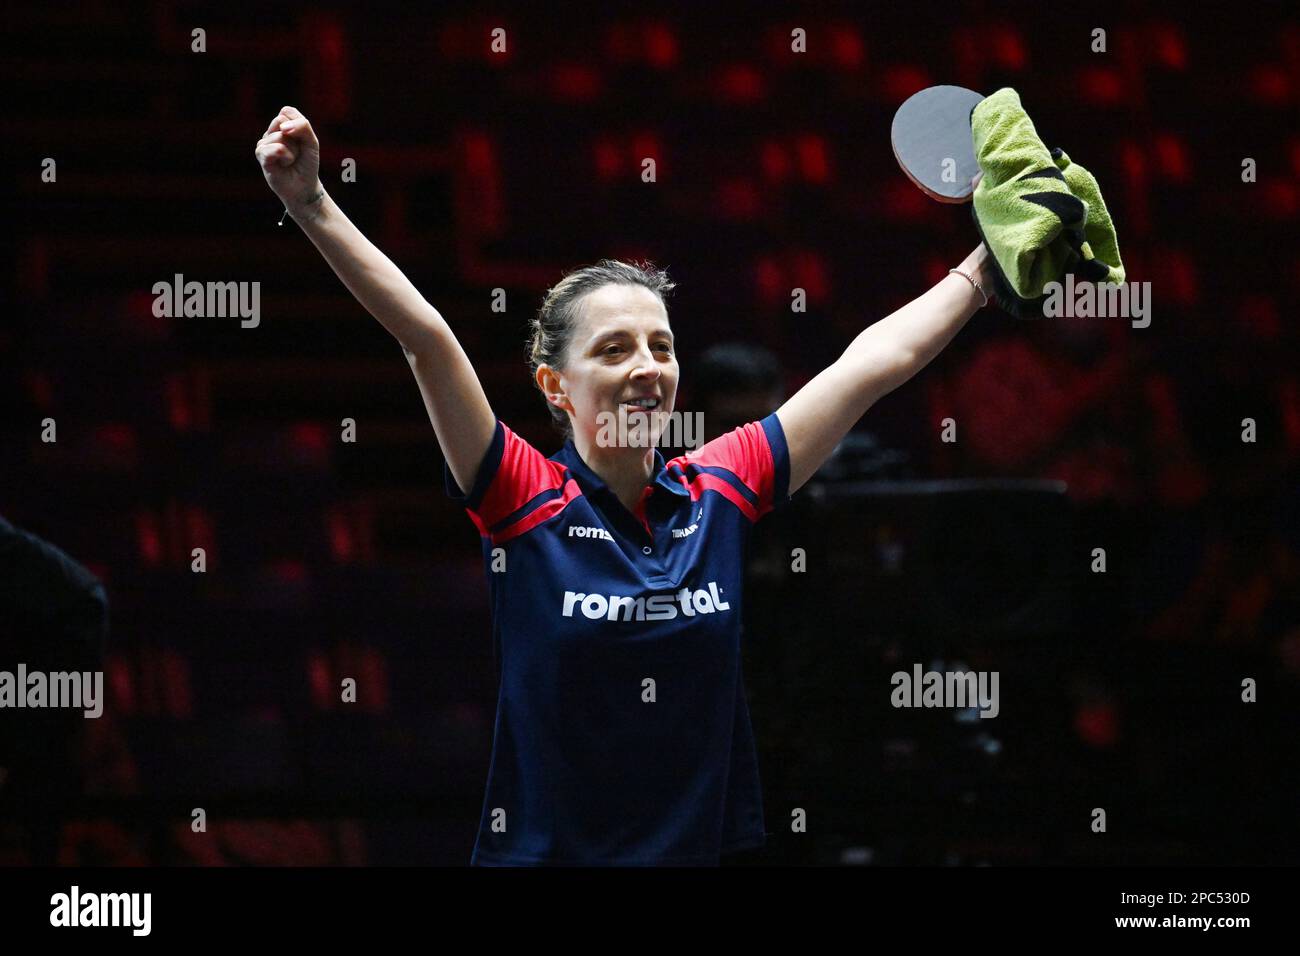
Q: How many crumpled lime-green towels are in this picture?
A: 1